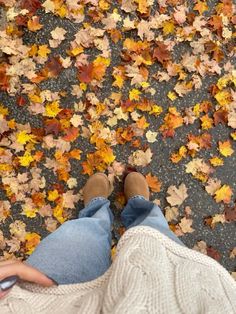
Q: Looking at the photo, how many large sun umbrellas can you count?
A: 0